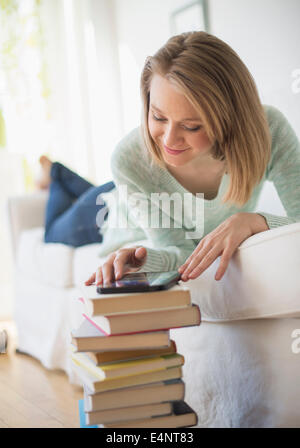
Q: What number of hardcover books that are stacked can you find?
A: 9